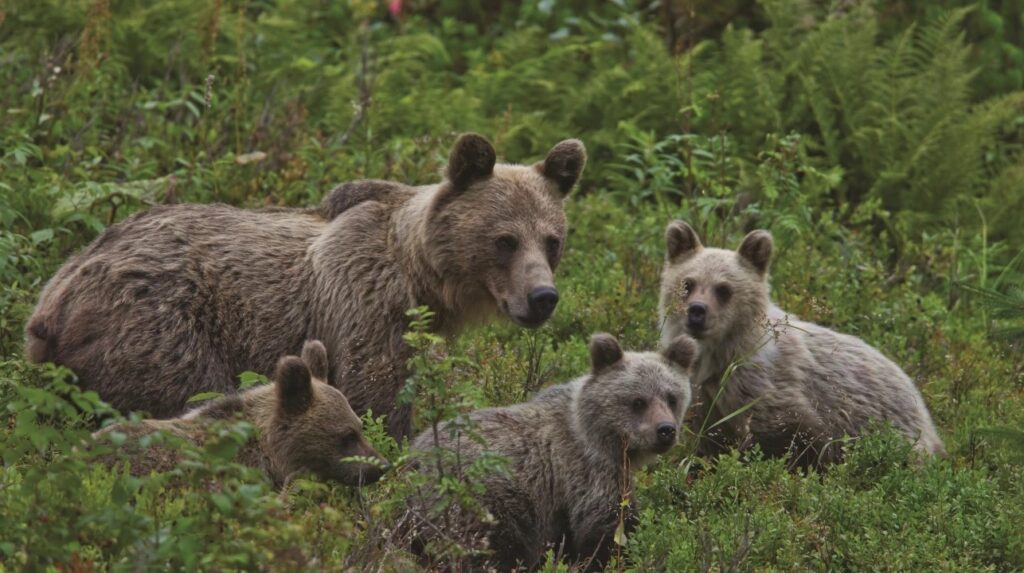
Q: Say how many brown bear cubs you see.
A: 3